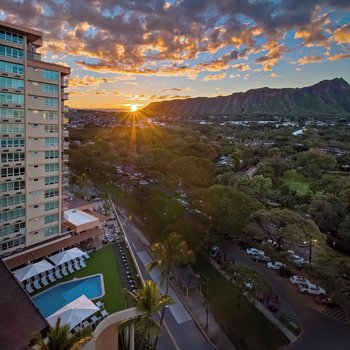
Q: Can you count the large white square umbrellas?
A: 3